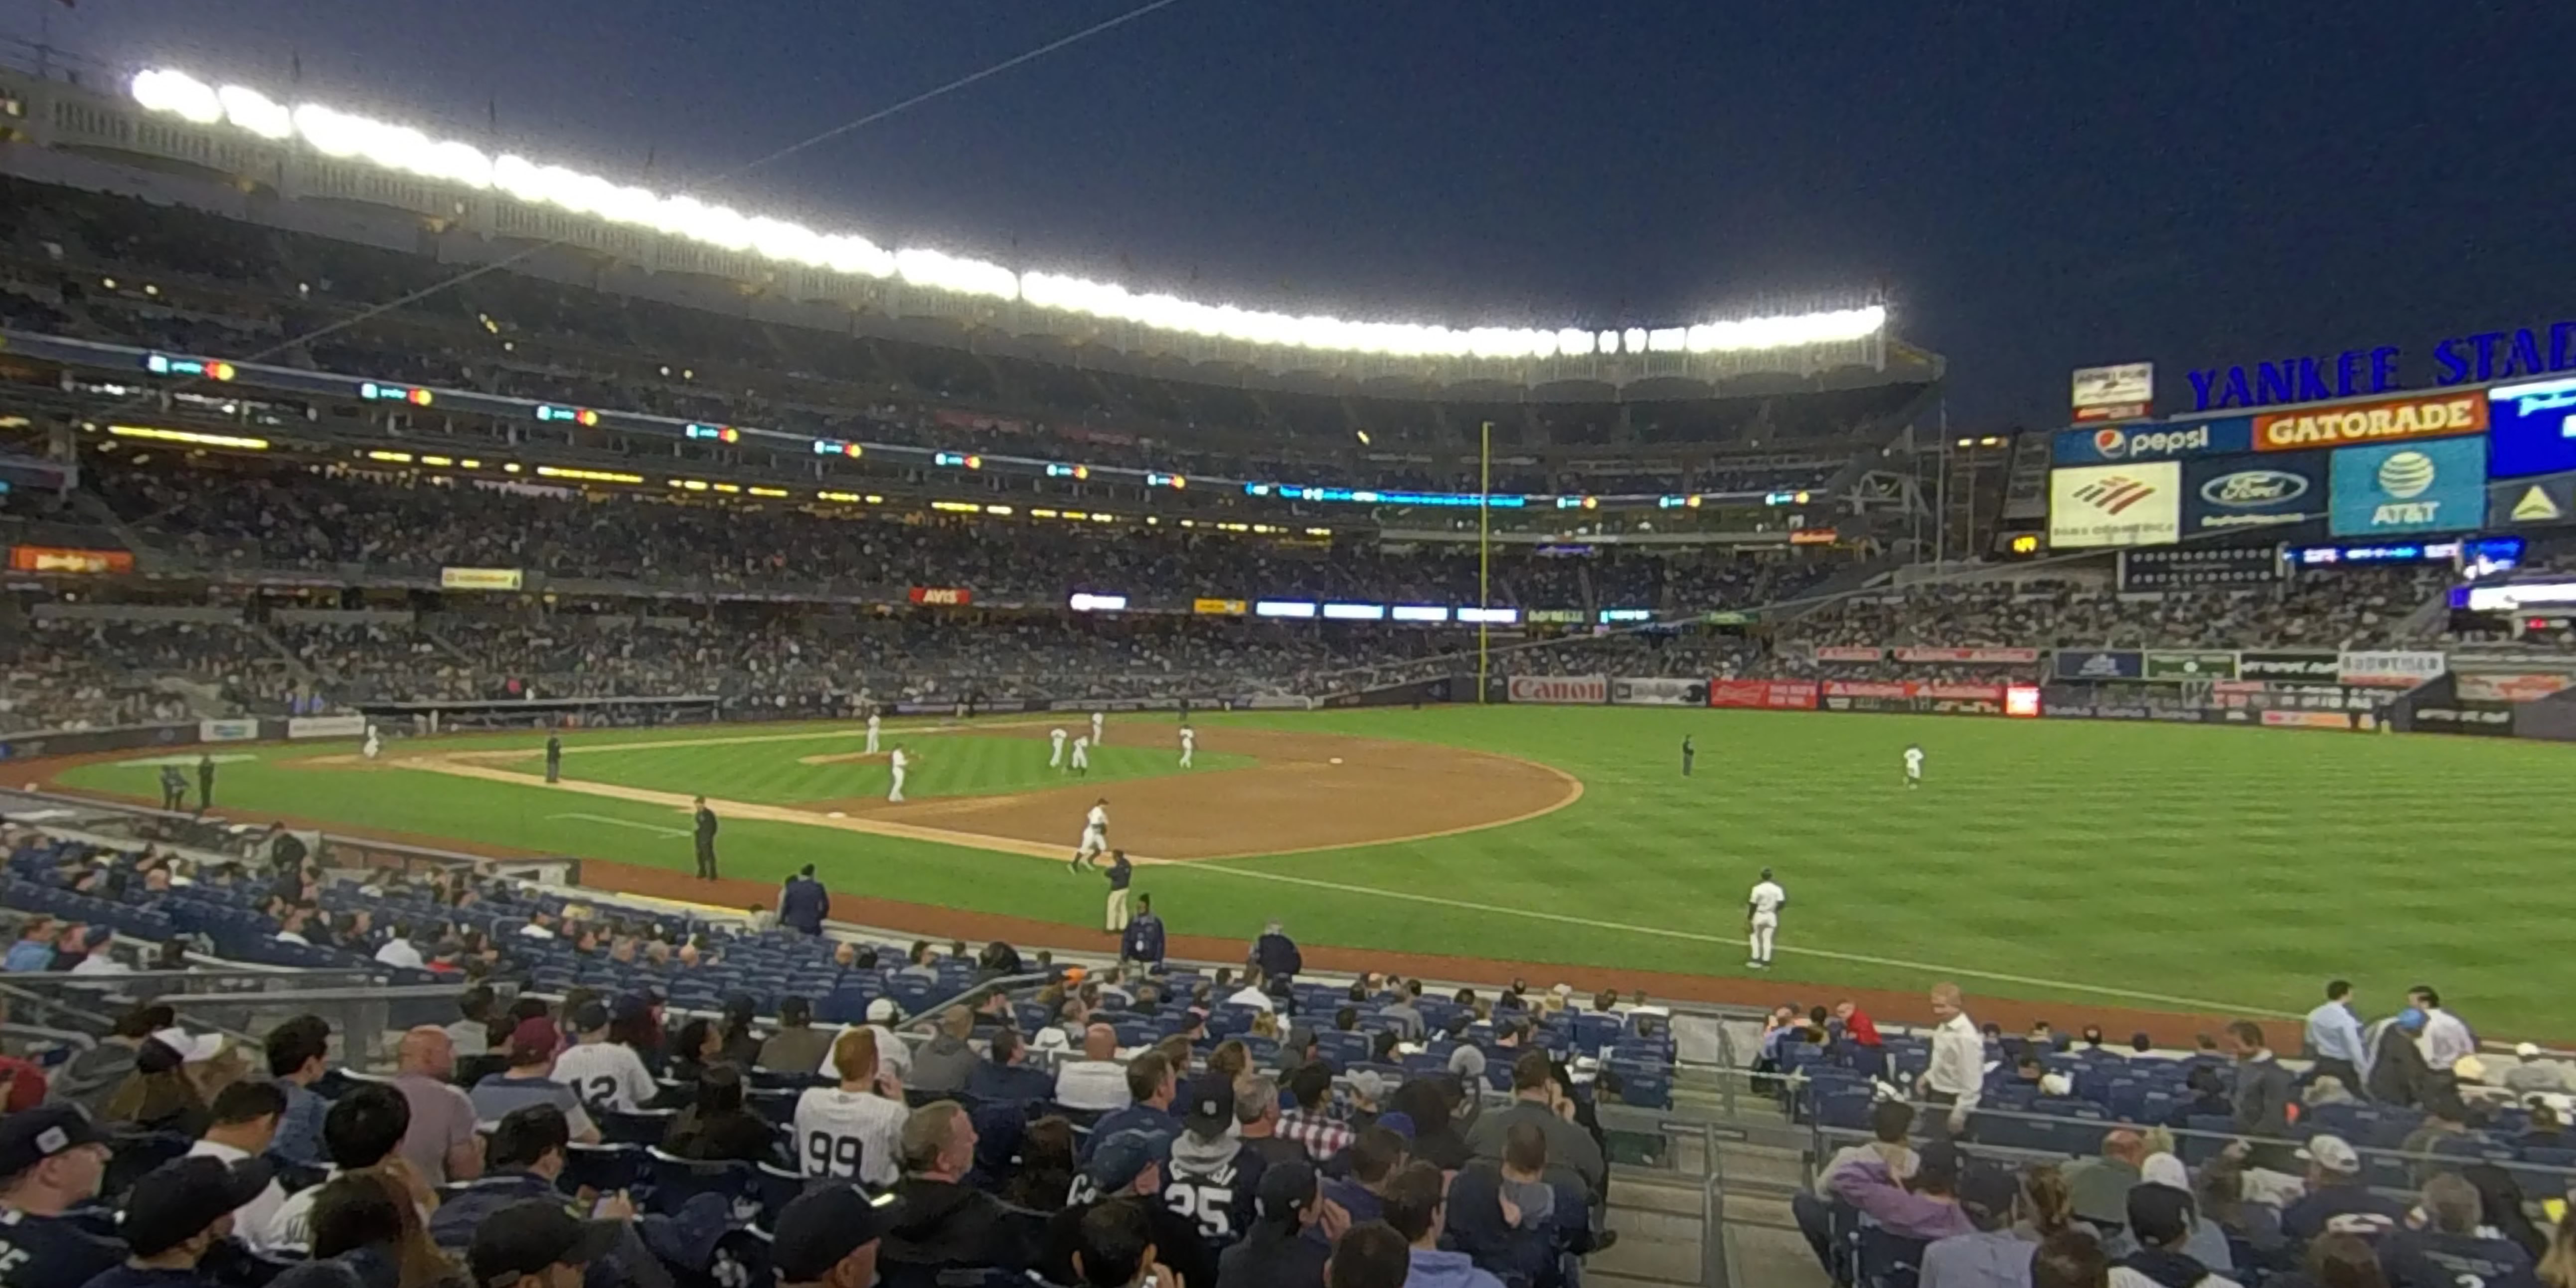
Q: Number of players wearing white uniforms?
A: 10